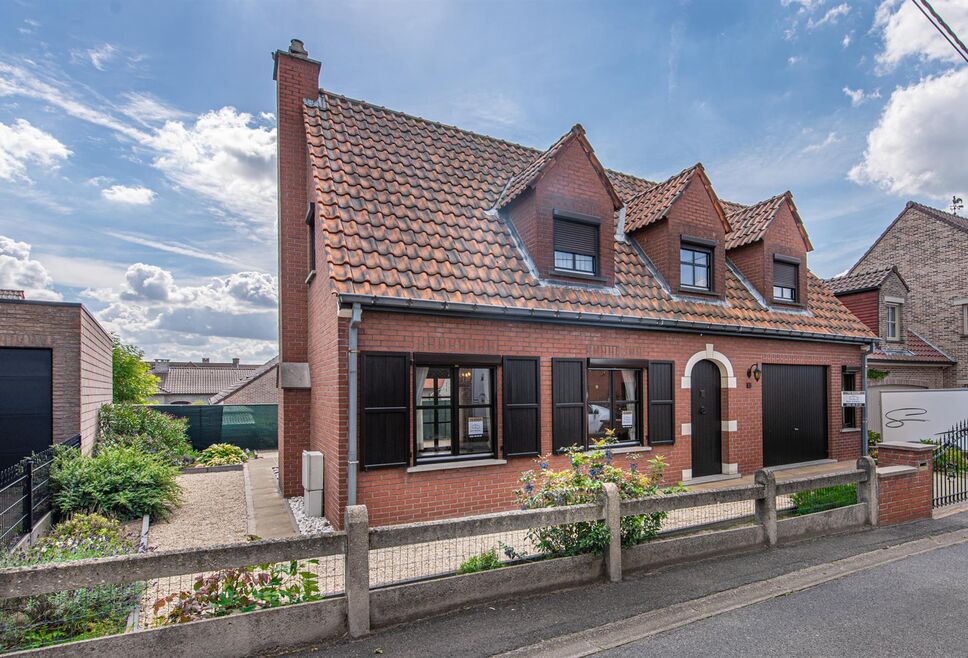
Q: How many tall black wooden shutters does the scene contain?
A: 4